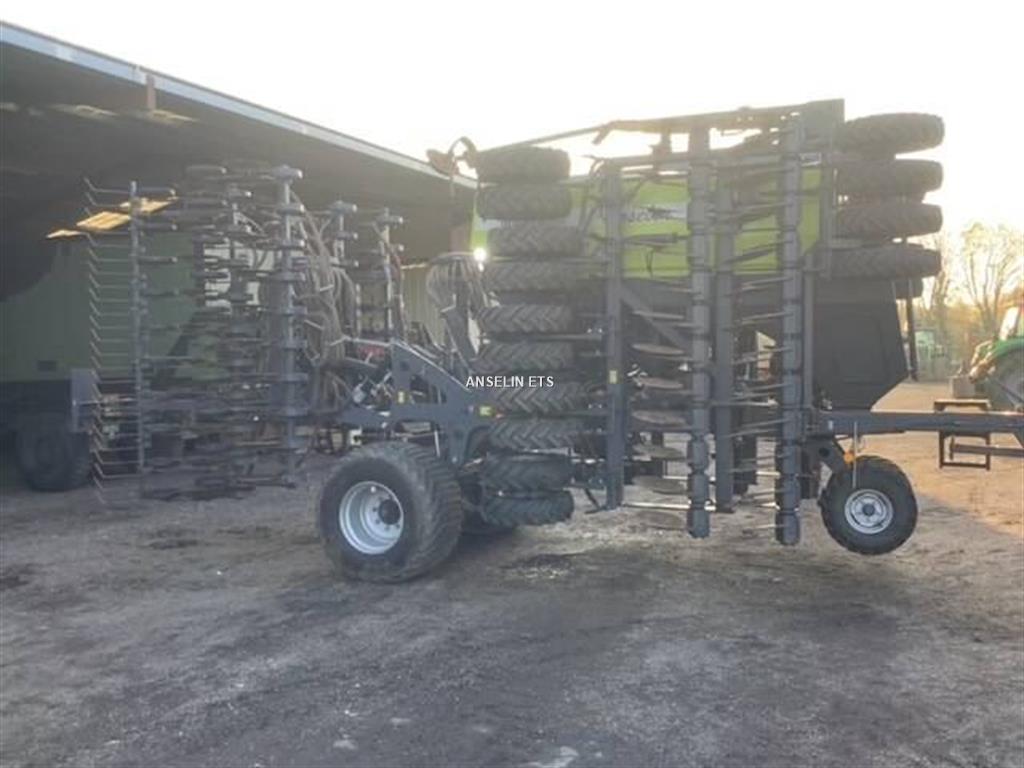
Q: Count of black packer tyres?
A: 14